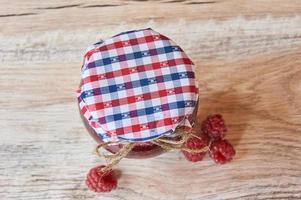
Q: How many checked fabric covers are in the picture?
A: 1